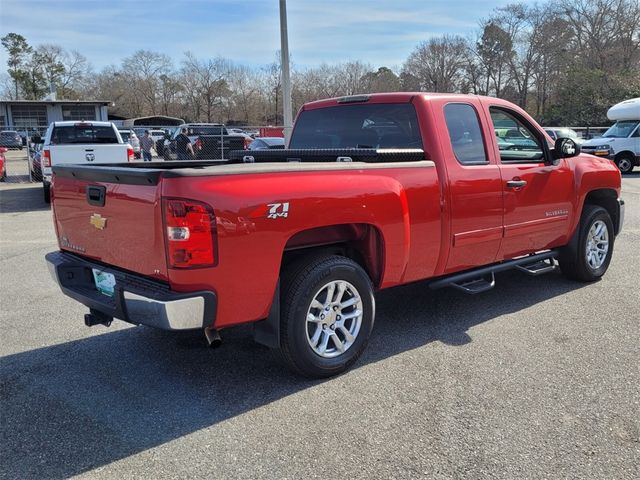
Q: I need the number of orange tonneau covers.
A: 0